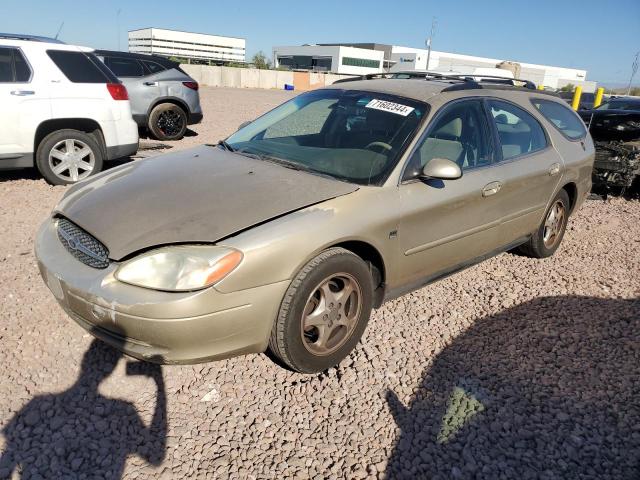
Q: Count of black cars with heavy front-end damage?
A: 1